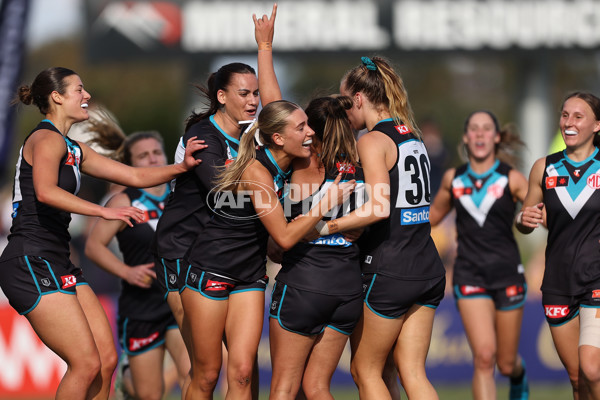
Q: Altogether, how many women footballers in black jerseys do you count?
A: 8